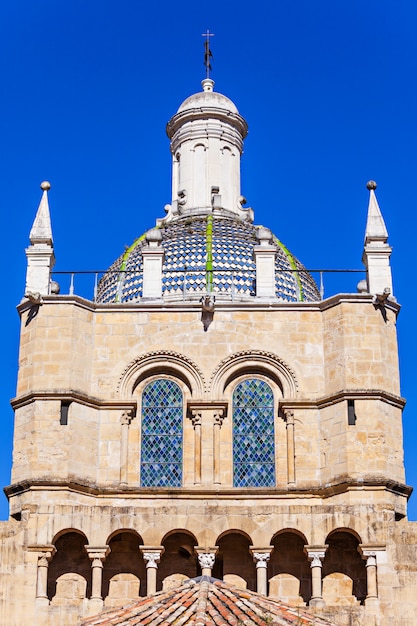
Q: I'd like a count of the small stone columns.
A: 11